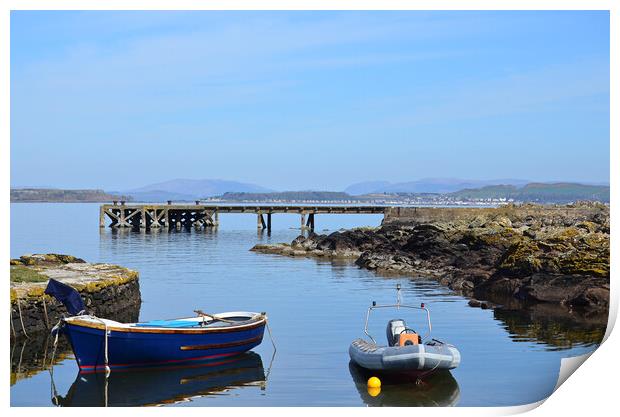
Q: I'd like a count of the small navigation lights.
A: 3